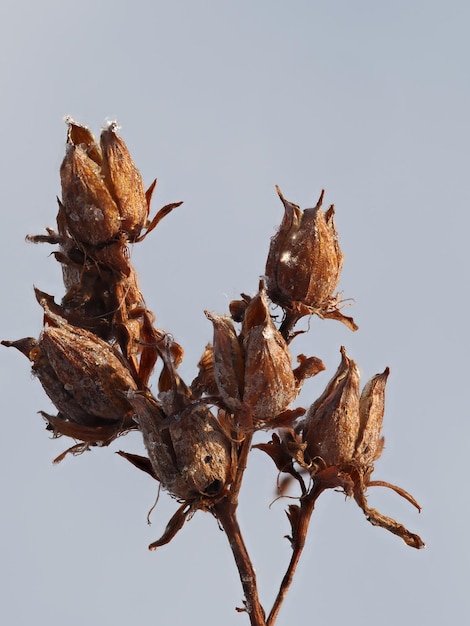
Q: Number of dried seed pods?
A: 6